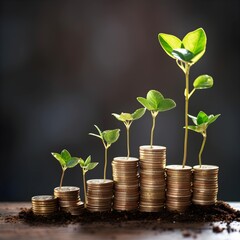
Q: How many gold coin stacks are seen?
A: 7